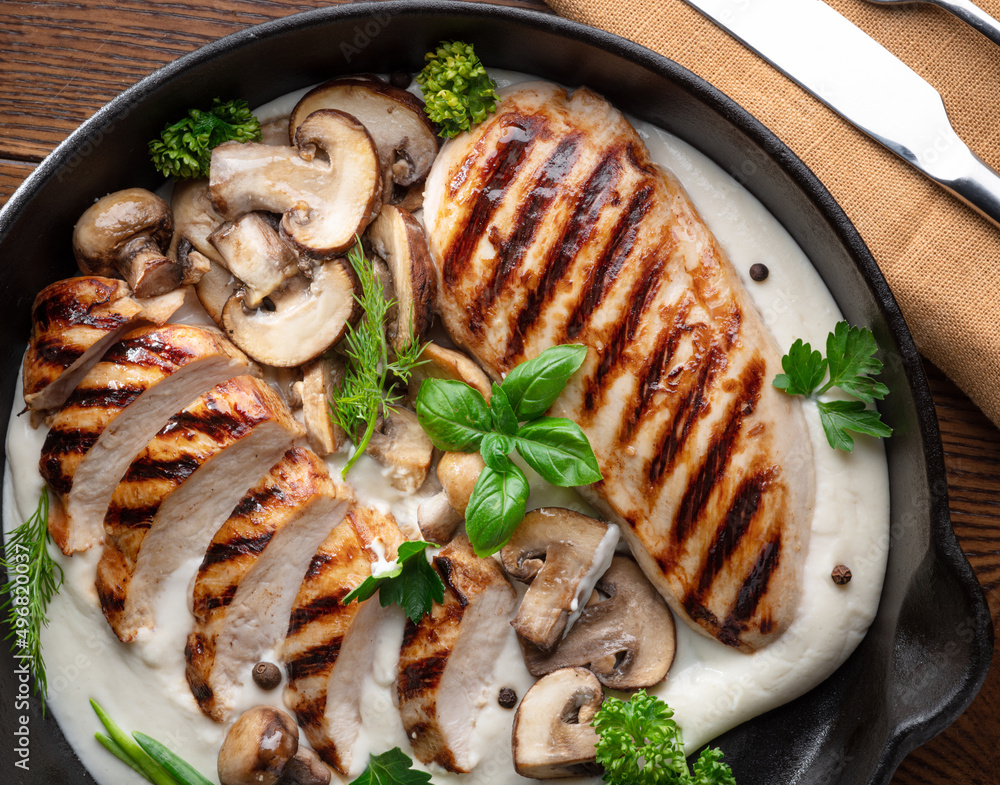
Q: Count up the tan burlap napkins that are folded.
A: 1